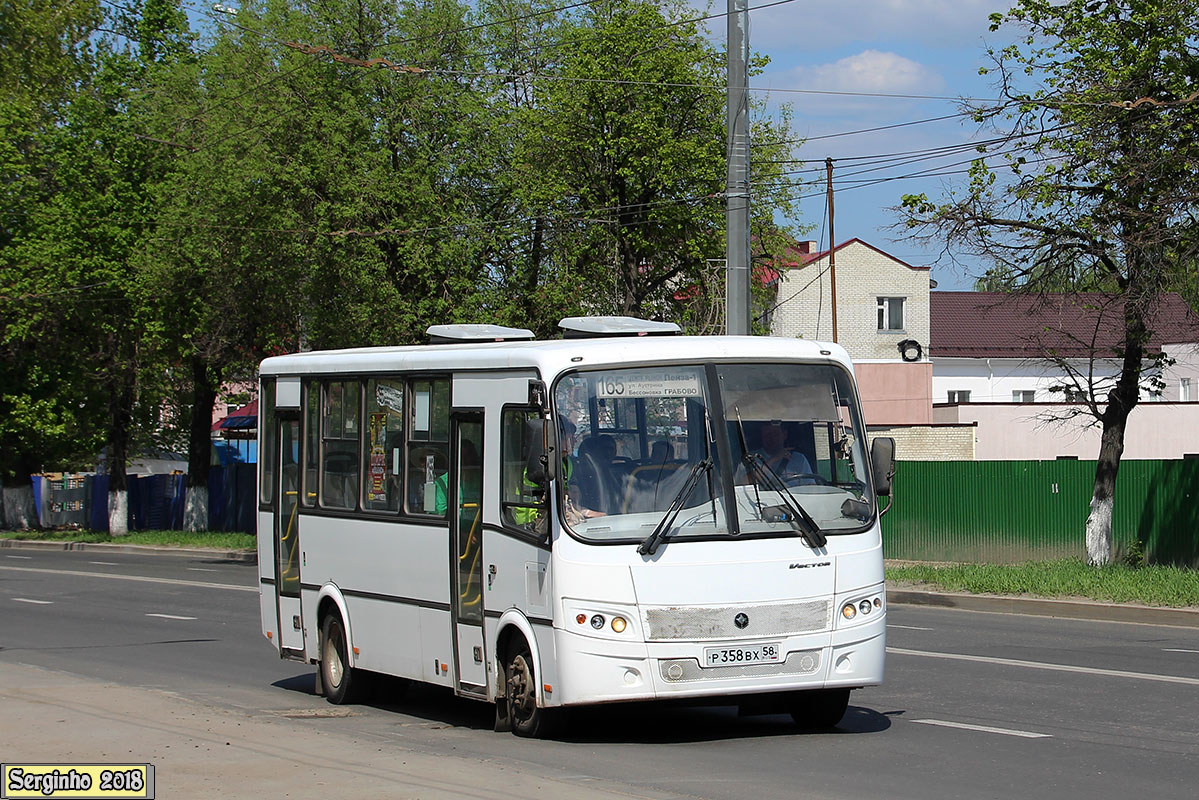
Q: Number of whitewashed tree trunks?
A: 4